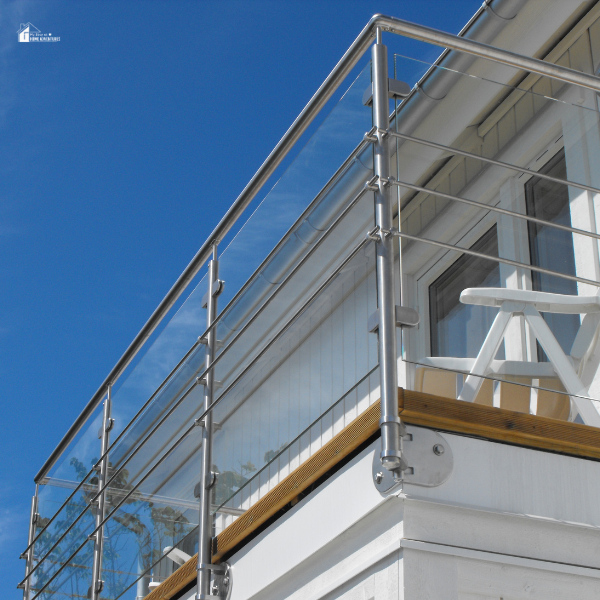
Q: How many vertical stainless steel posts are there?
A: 4